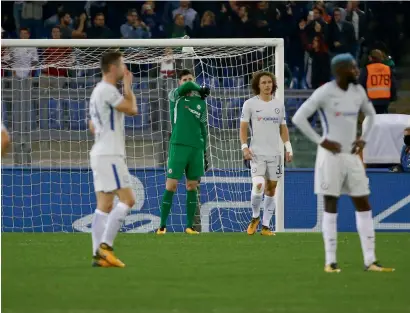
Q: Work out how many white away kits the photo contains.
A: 3